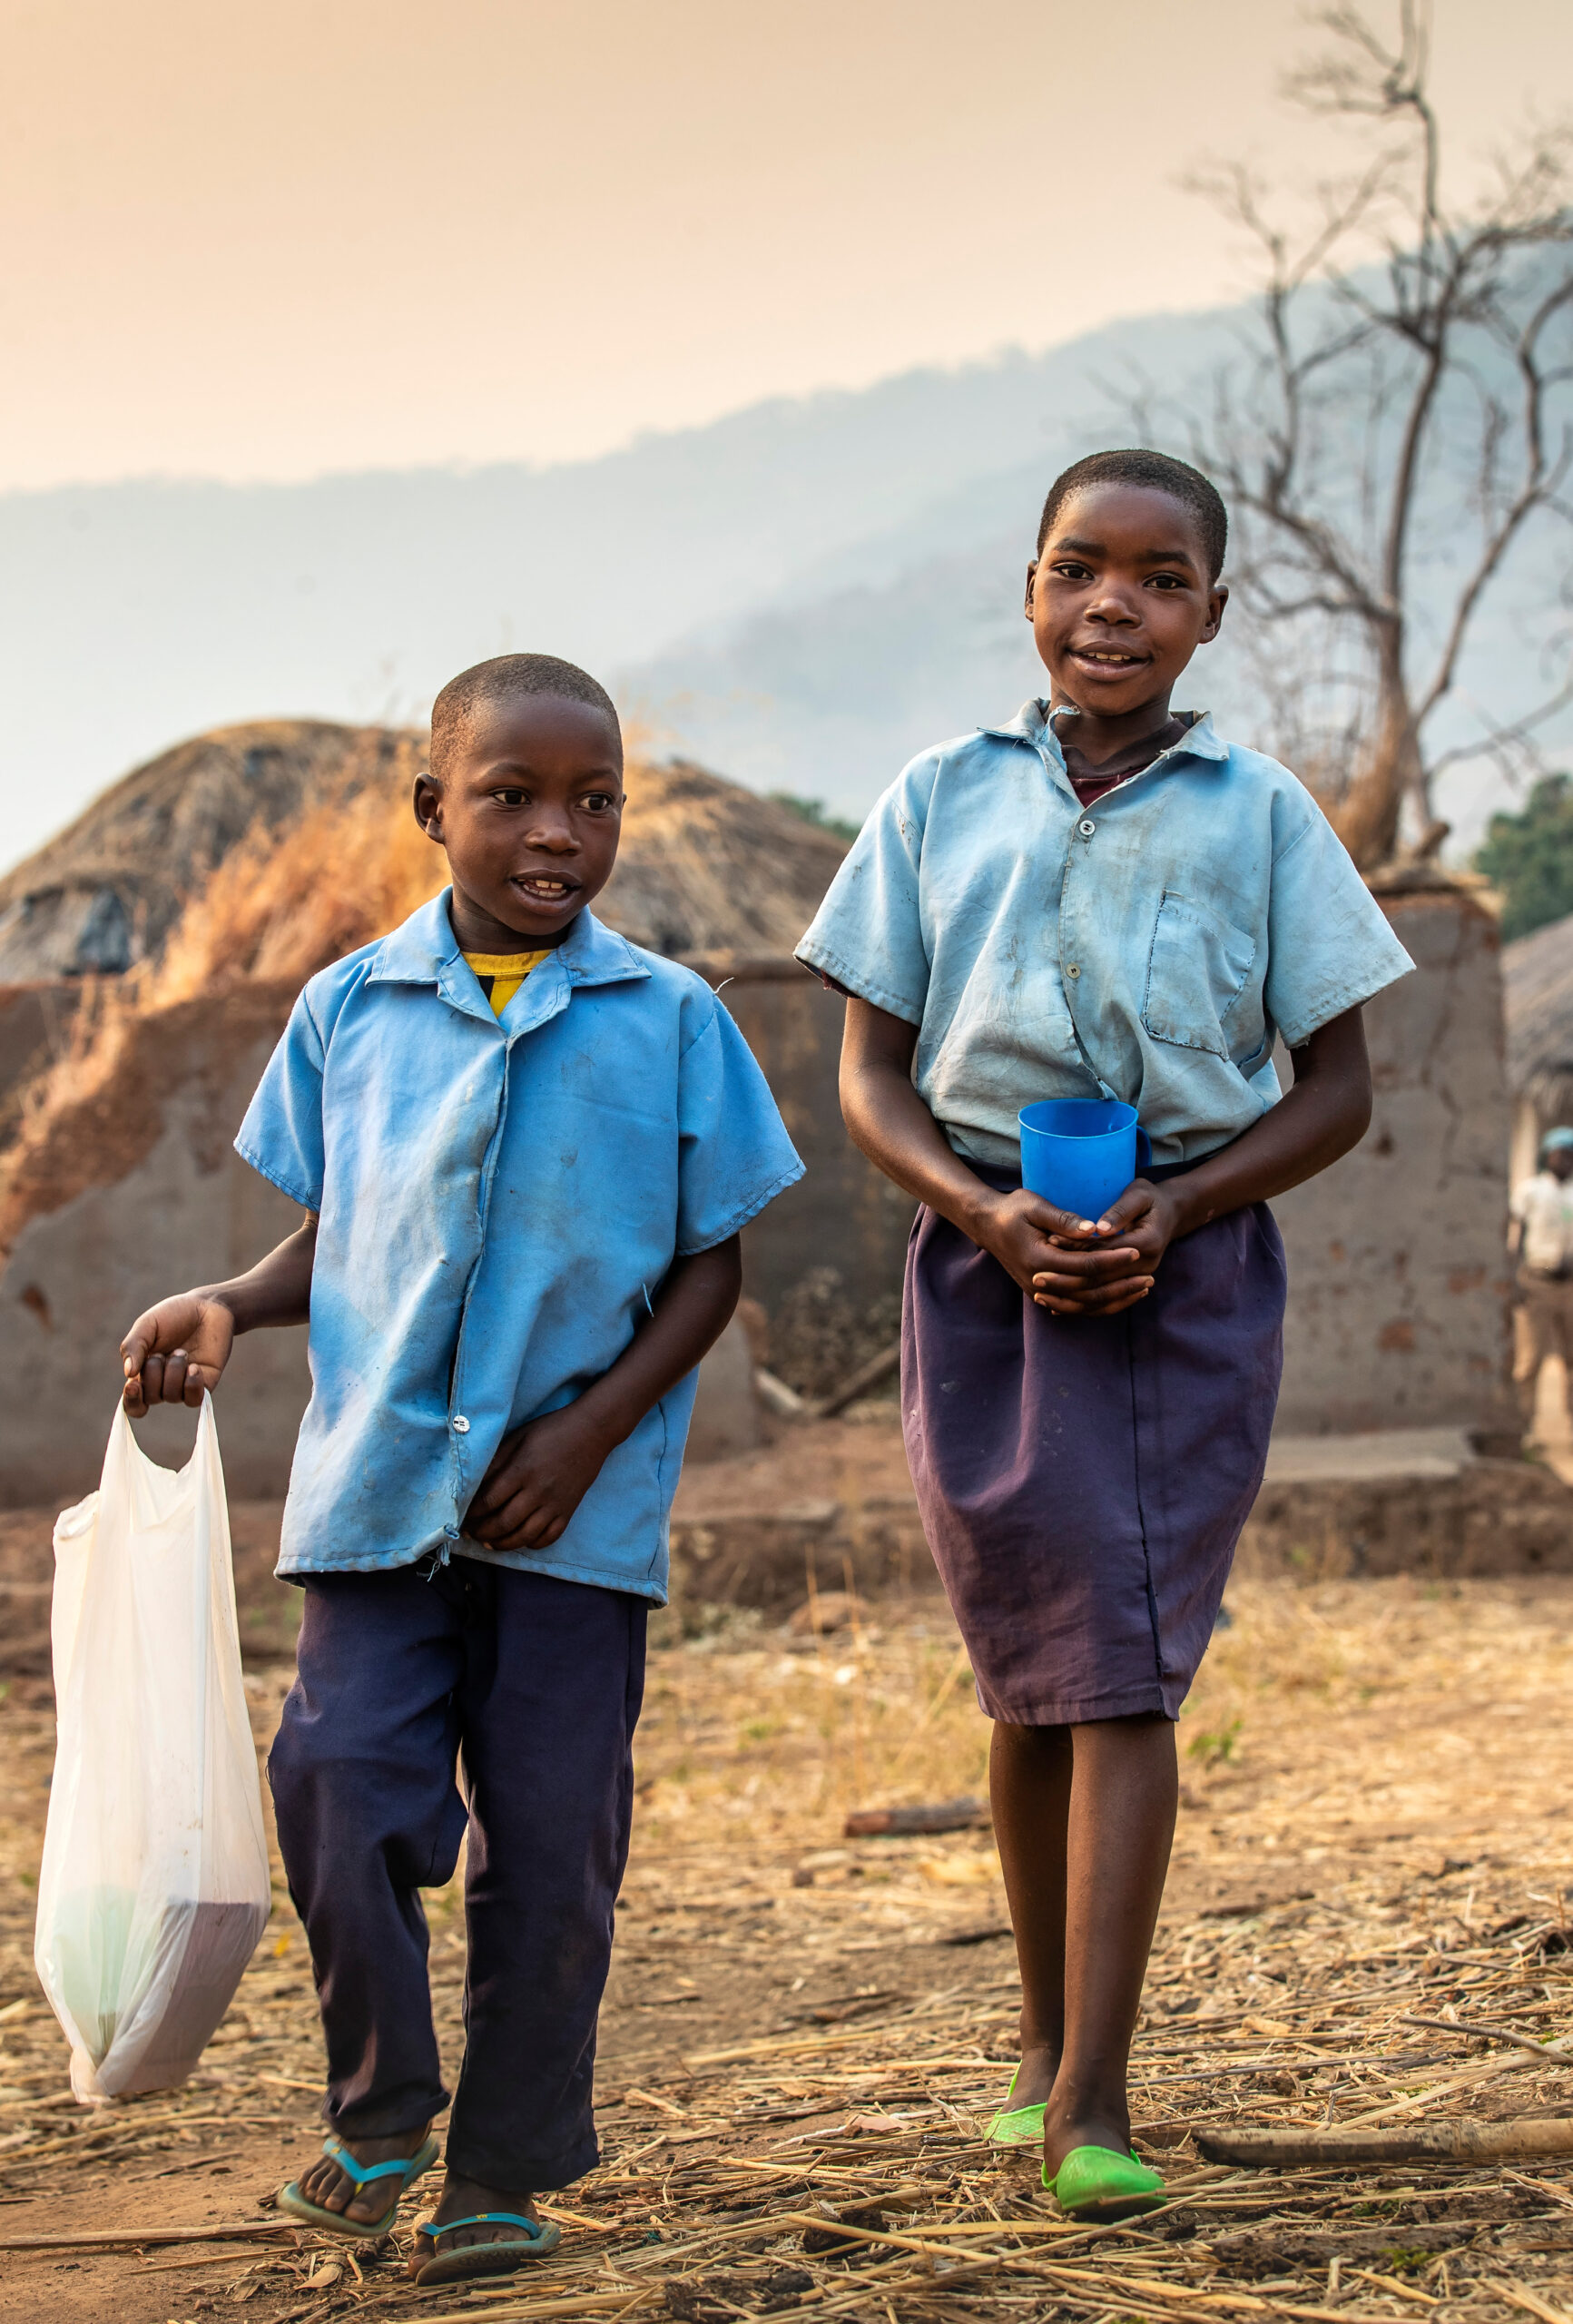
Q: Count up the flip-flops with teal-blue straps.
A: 2